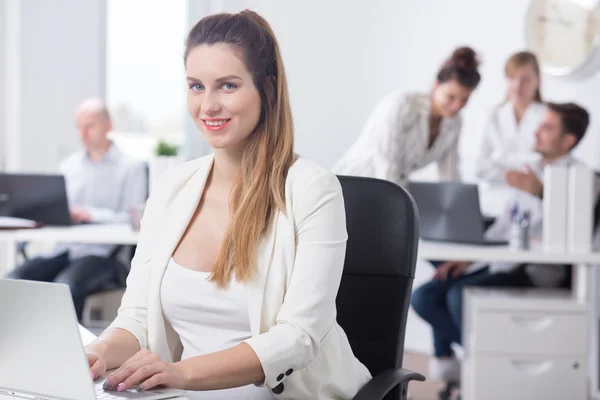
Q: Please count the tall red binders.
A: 0